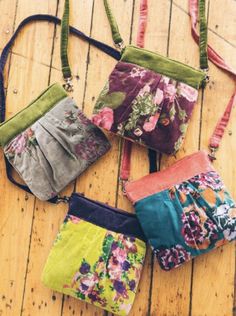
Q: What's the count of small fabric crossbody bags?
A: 4